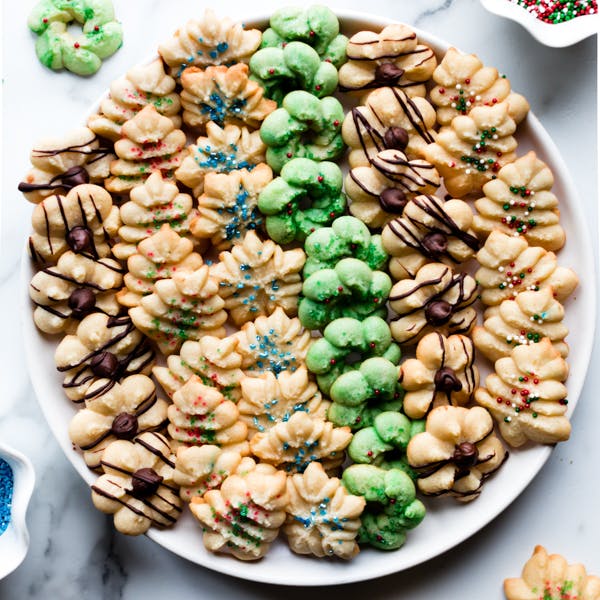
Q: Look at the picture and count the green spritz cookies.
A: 11